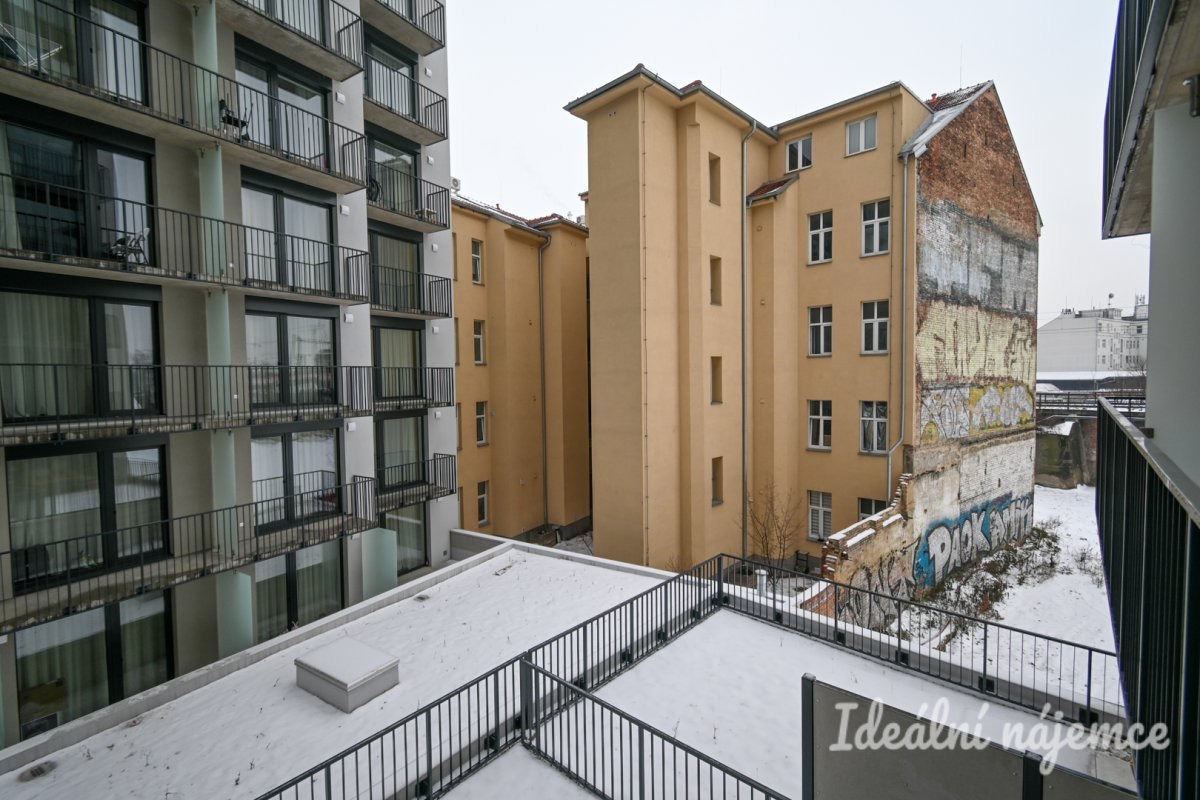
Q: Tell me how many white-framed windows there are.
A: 14